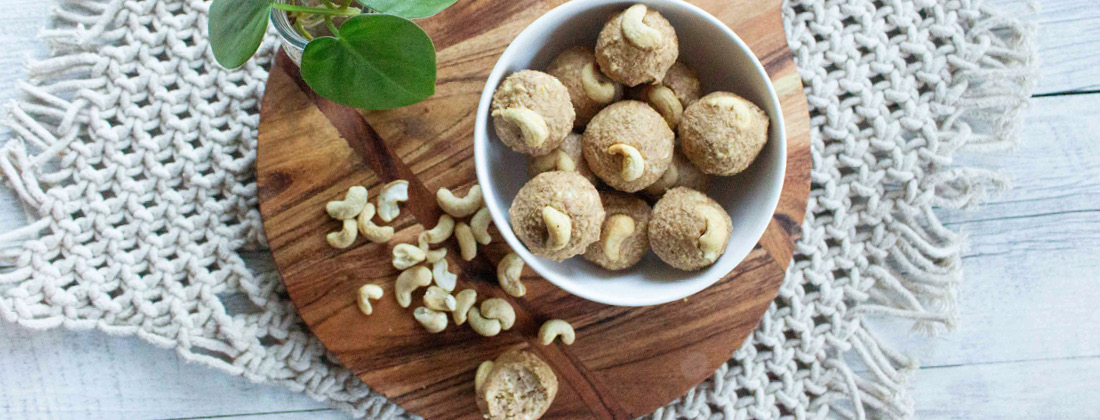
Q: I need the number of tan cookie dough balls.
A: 12